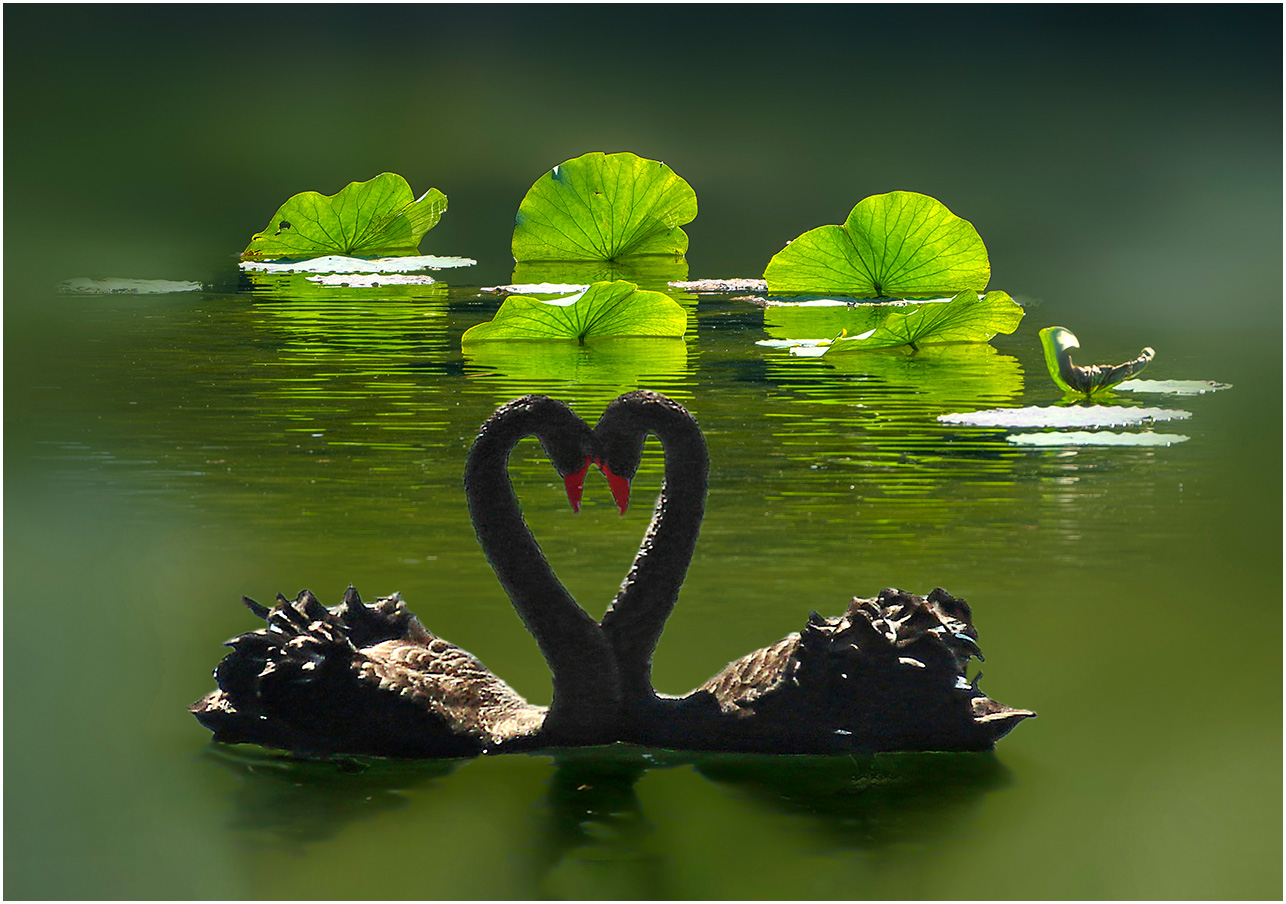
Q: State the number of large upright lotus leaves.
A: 5